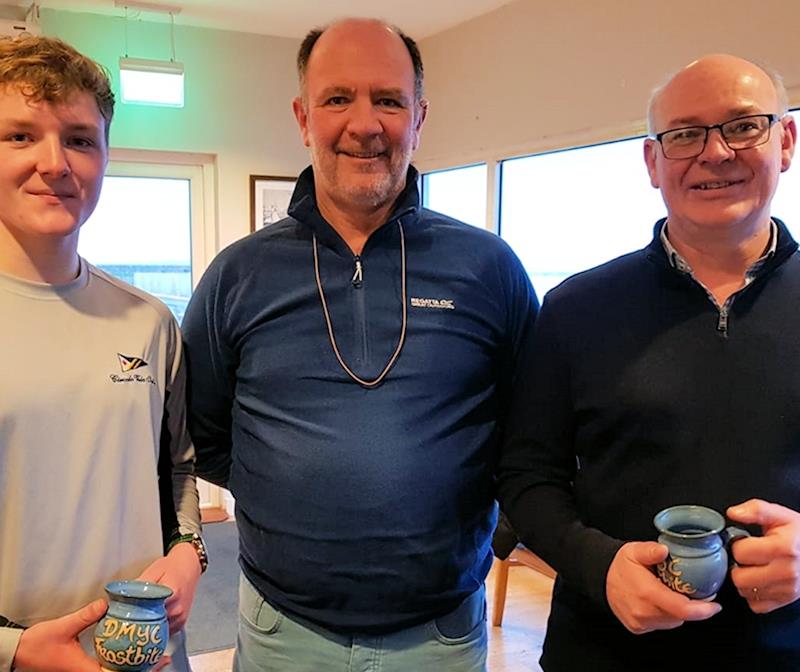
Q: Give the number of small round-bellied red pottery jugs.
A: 0